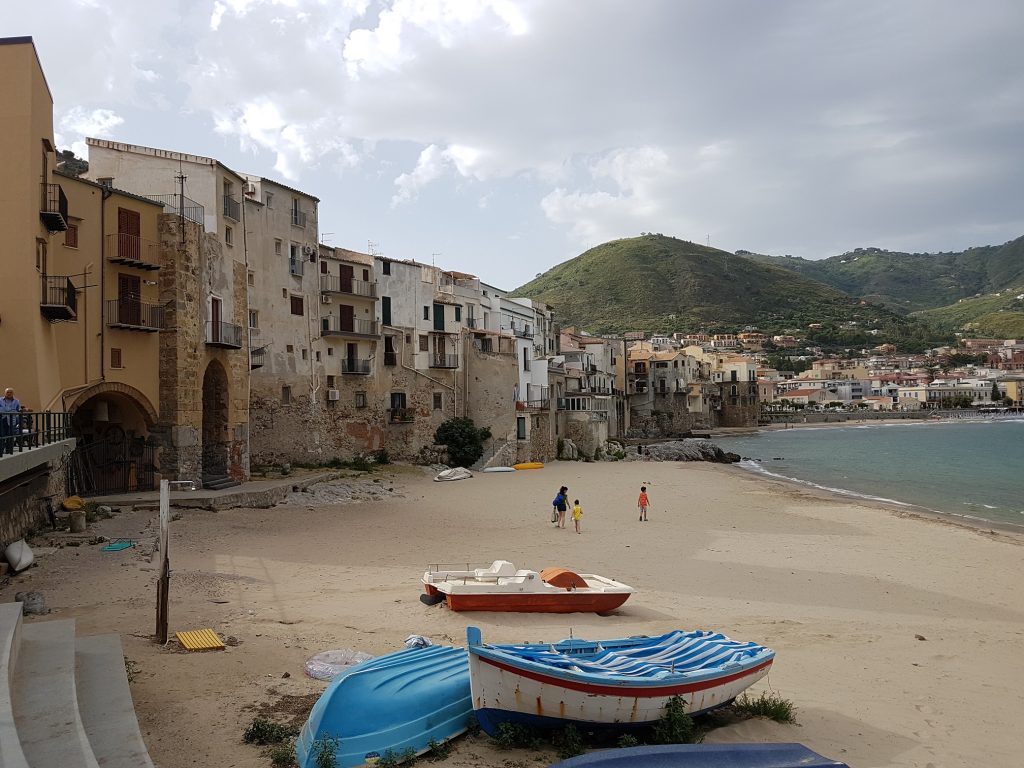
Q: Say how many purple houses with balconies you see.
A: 0